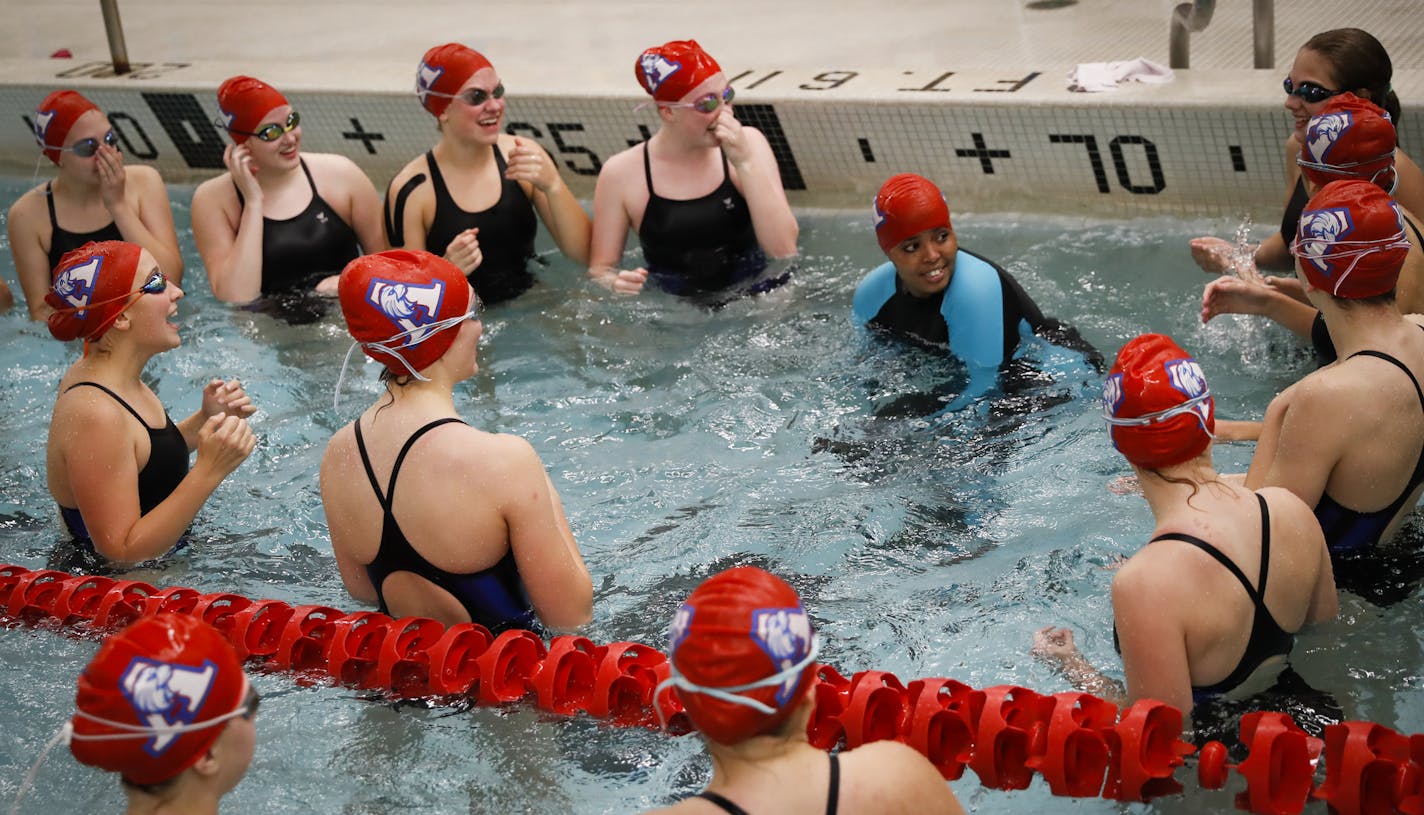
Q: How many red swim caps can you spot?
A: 12